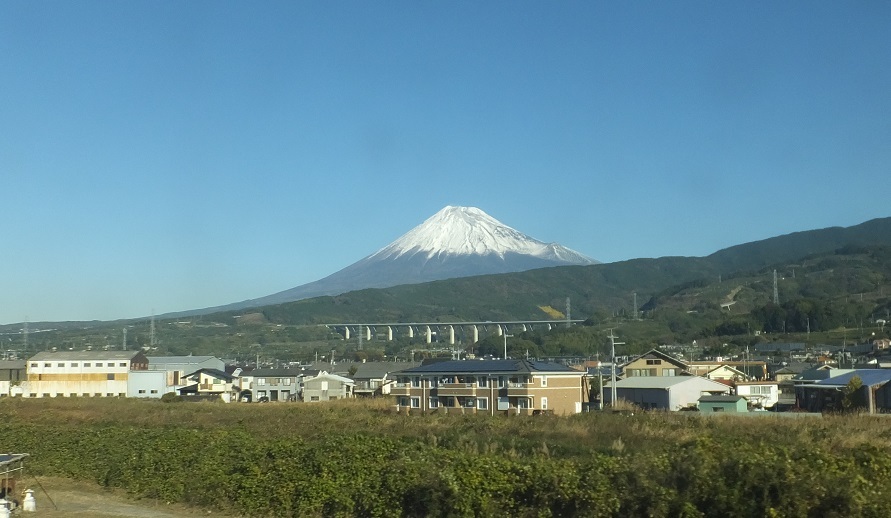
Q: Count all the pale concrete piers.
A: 10